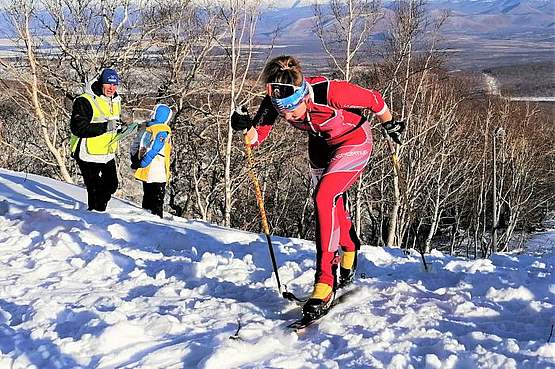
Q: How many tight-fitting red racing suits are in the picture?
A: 1